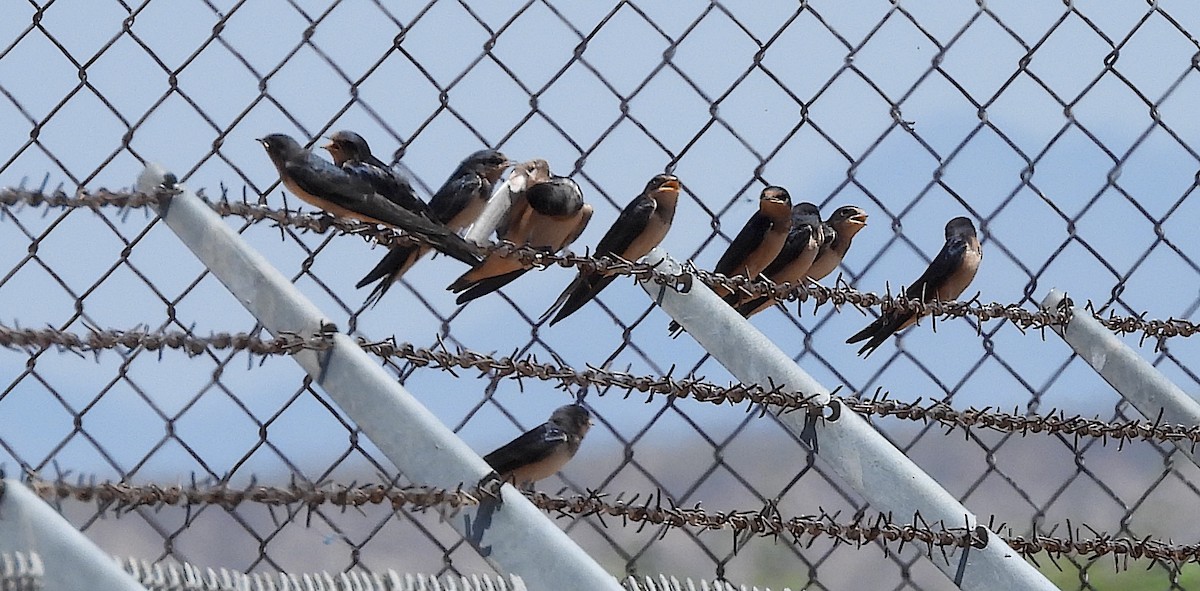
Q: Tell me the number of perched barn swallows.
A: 10